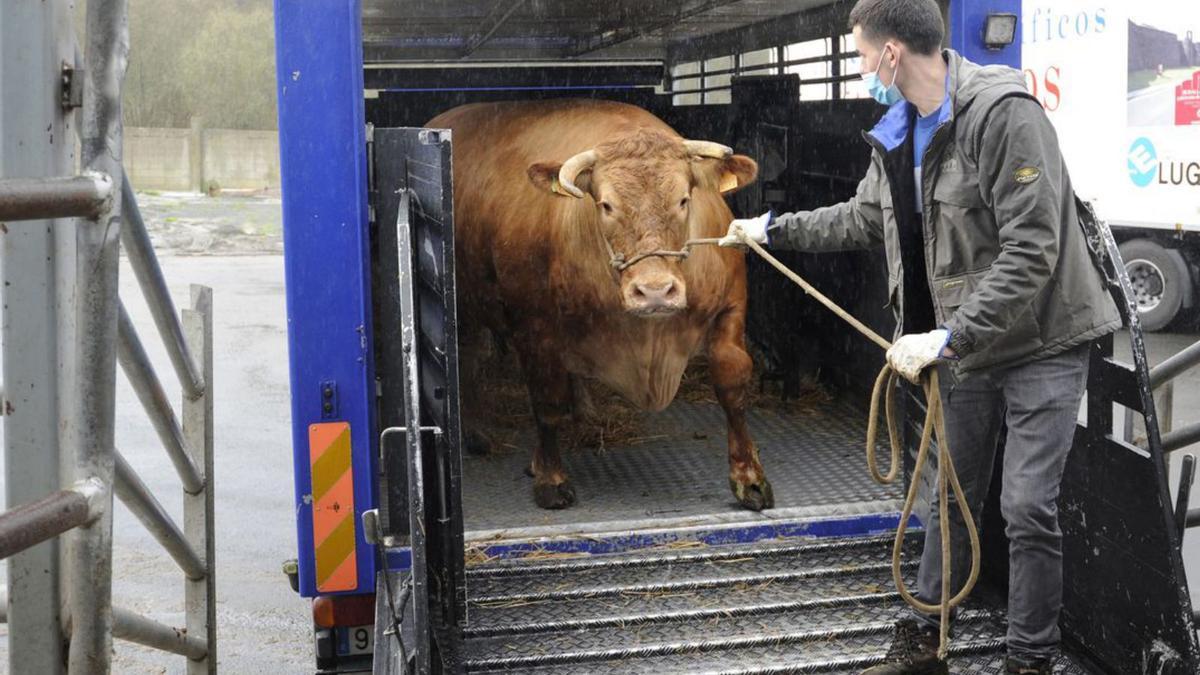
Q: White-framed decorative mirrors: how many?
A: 0